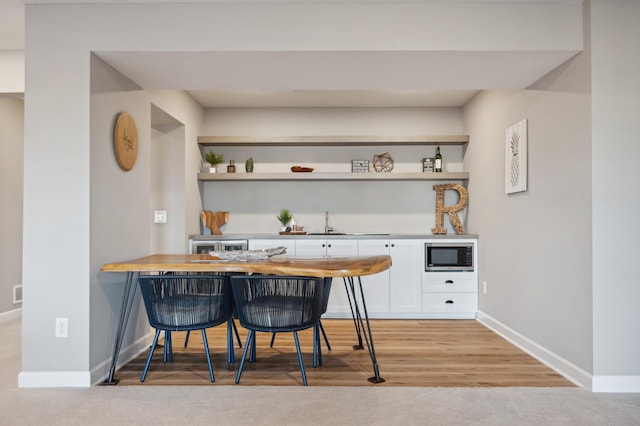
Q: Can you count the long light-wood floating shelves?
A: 2